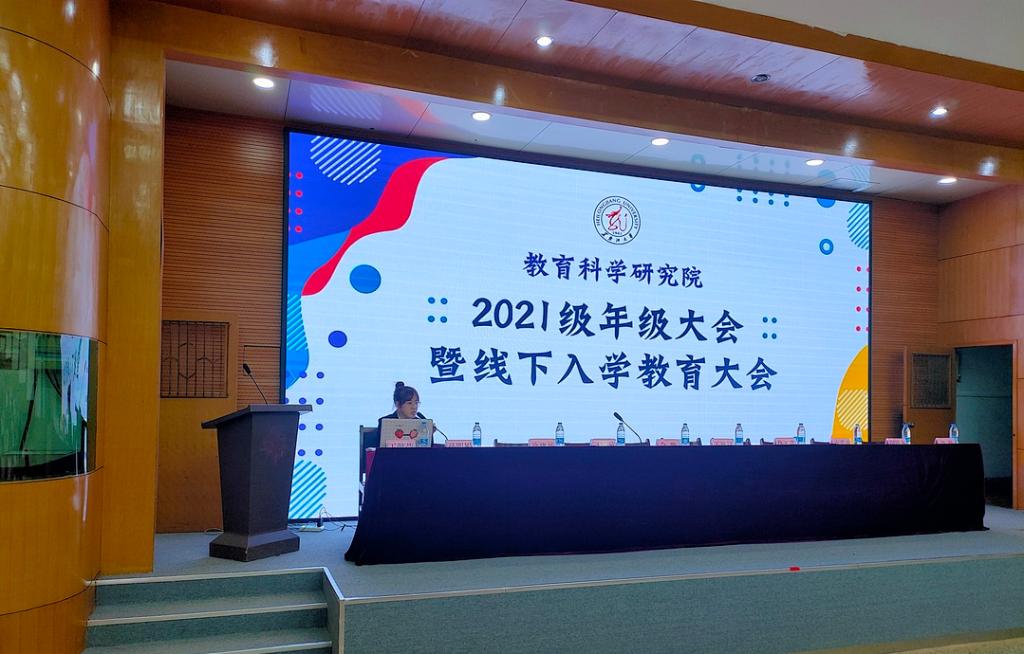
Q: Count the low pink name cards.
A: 10